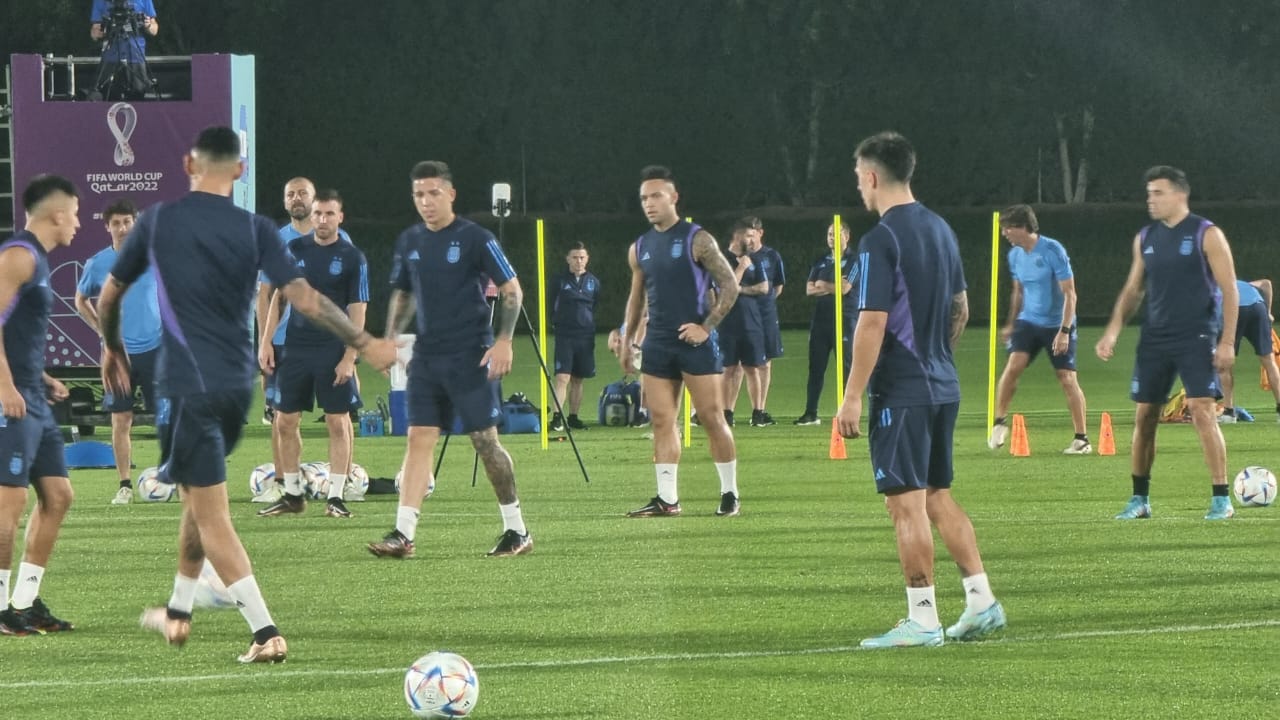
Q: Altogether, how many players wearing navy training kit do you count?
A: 7